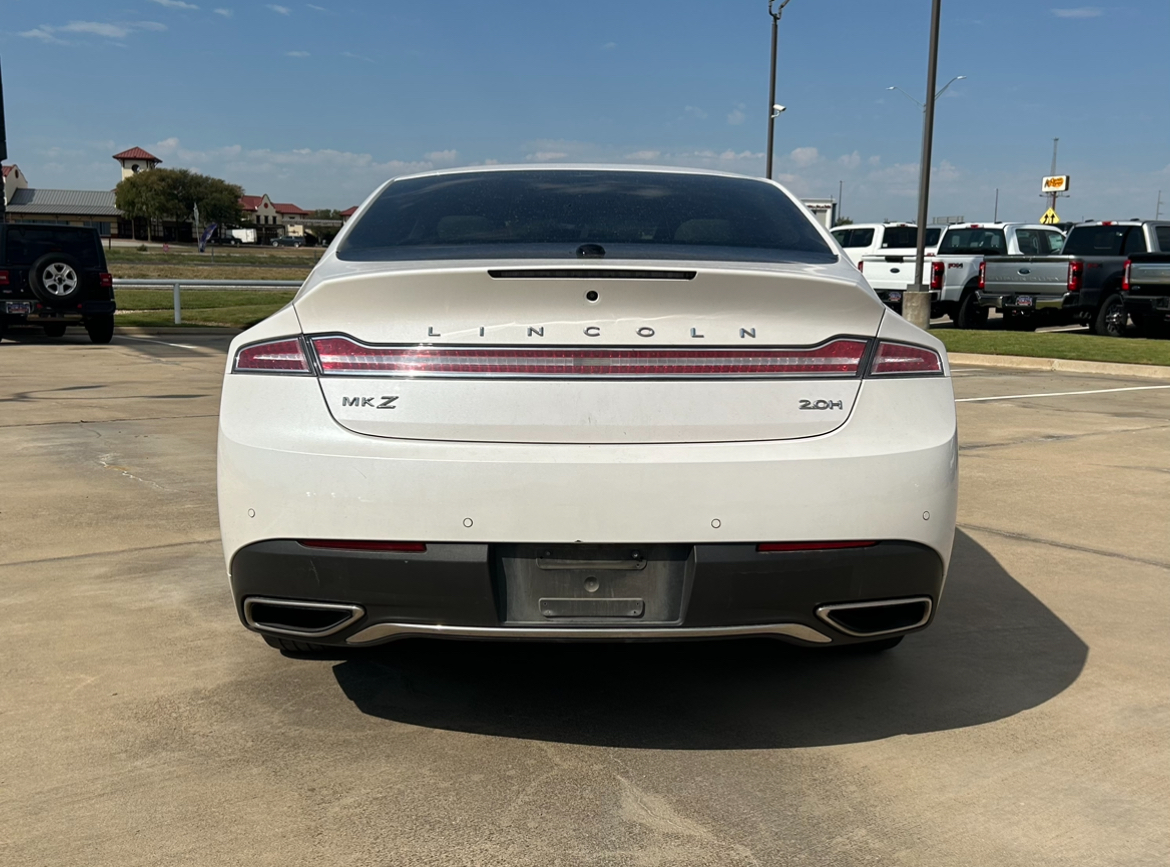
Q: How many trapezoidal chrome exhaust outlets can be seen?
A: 2